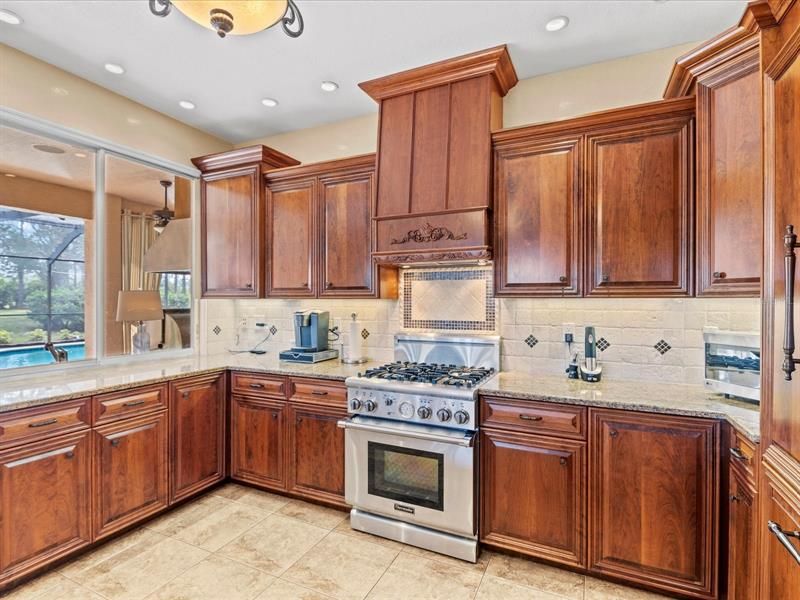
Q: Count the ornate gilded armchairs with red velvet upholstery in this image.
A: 0